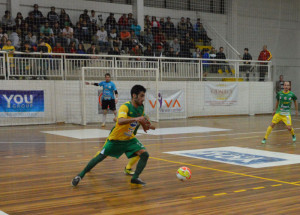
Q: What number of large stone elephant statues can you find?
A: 0